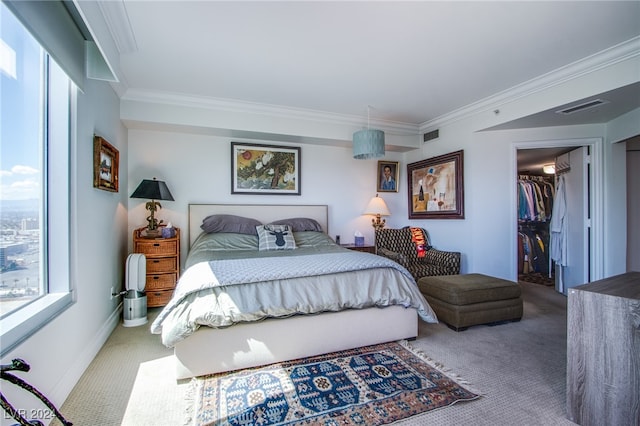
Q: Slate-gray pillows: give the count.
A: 2